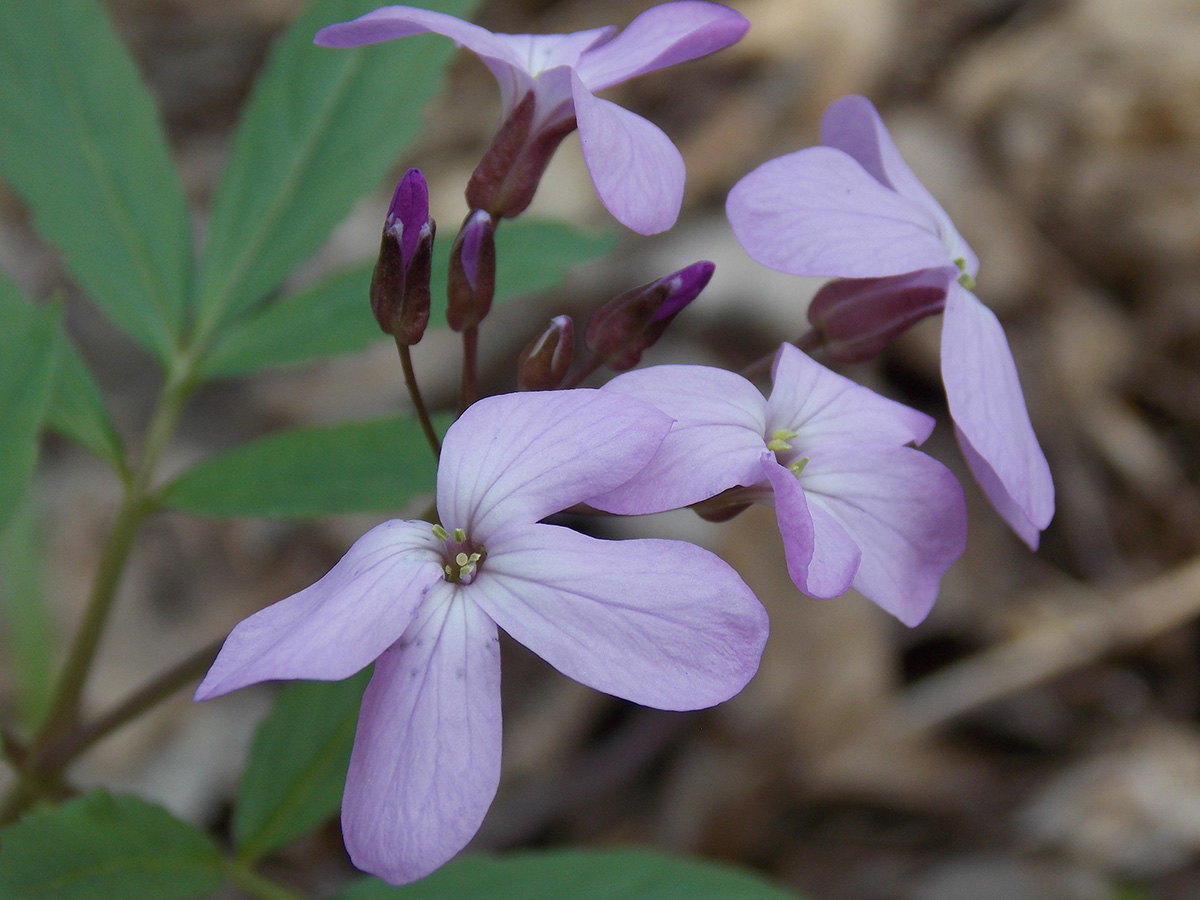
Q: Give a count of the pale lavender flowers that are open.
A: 4